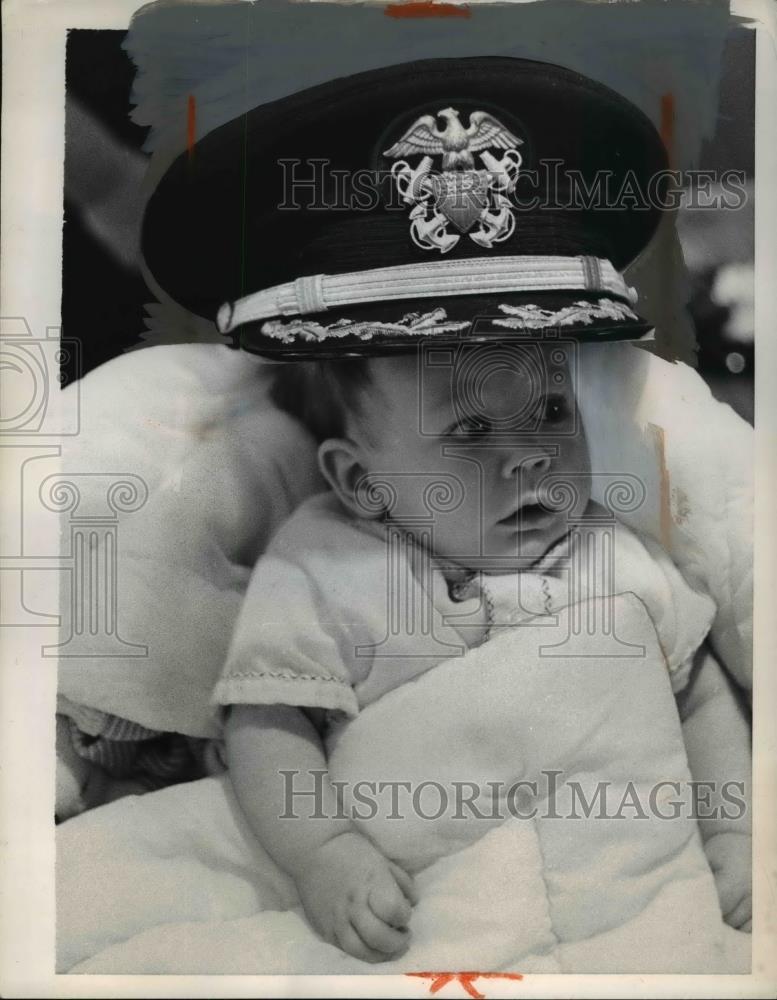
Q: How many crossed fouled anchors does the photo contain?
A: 2